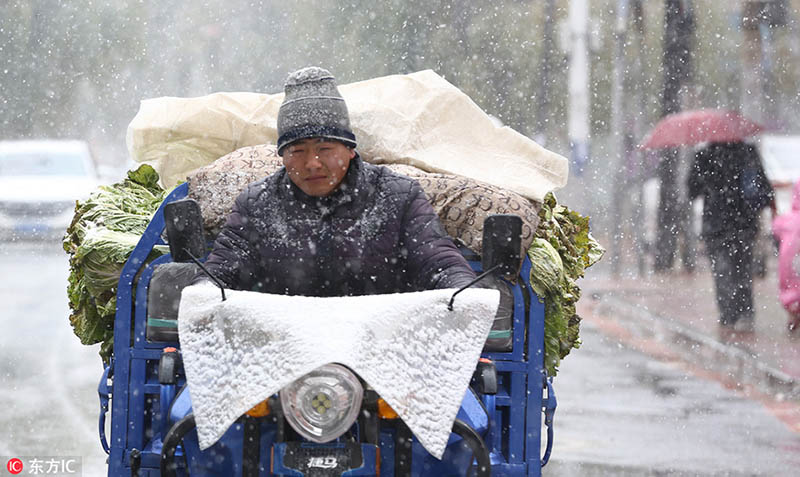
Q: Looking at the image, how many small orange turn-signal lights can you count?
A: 2